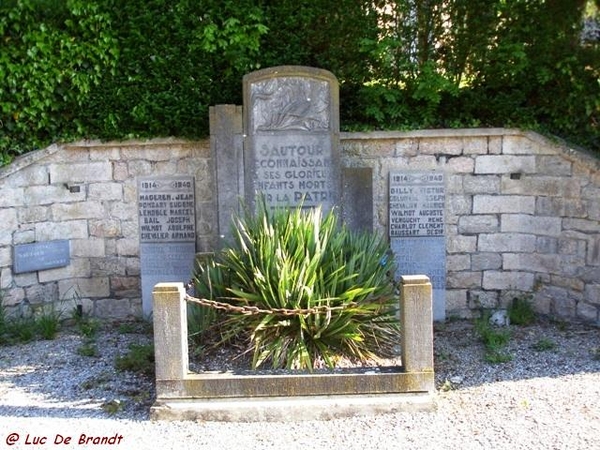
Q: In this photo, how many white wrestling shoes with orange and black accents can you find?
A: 0